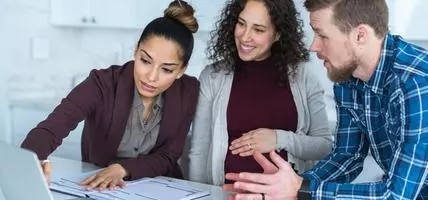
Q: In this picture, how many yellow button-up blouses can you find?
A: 0